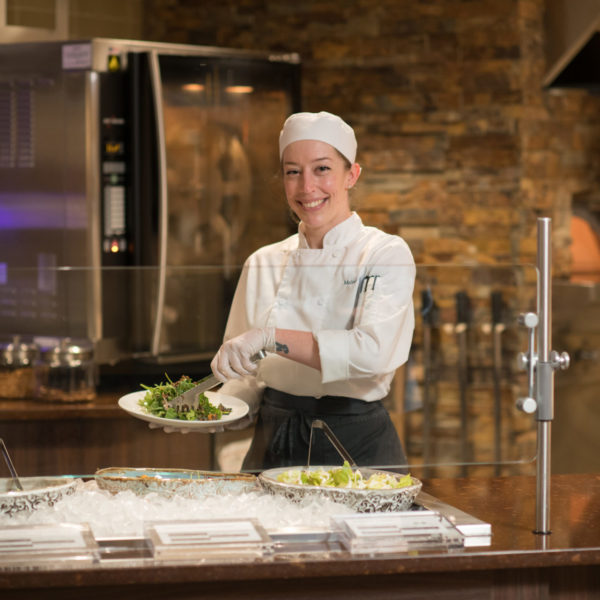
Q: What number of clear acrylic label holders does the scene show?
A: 3